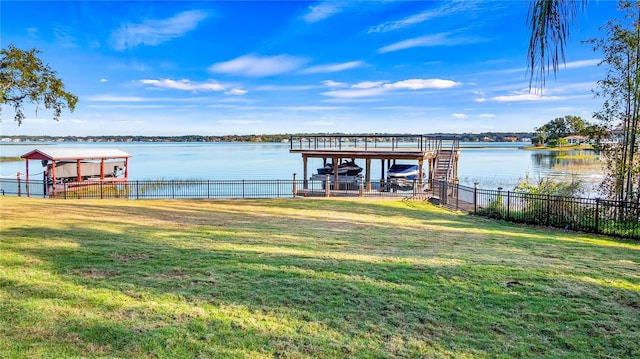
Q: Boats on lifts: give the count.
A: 3